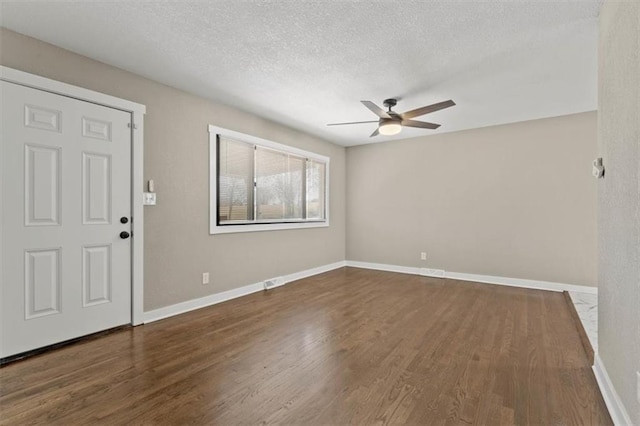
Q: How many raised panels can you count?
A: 6